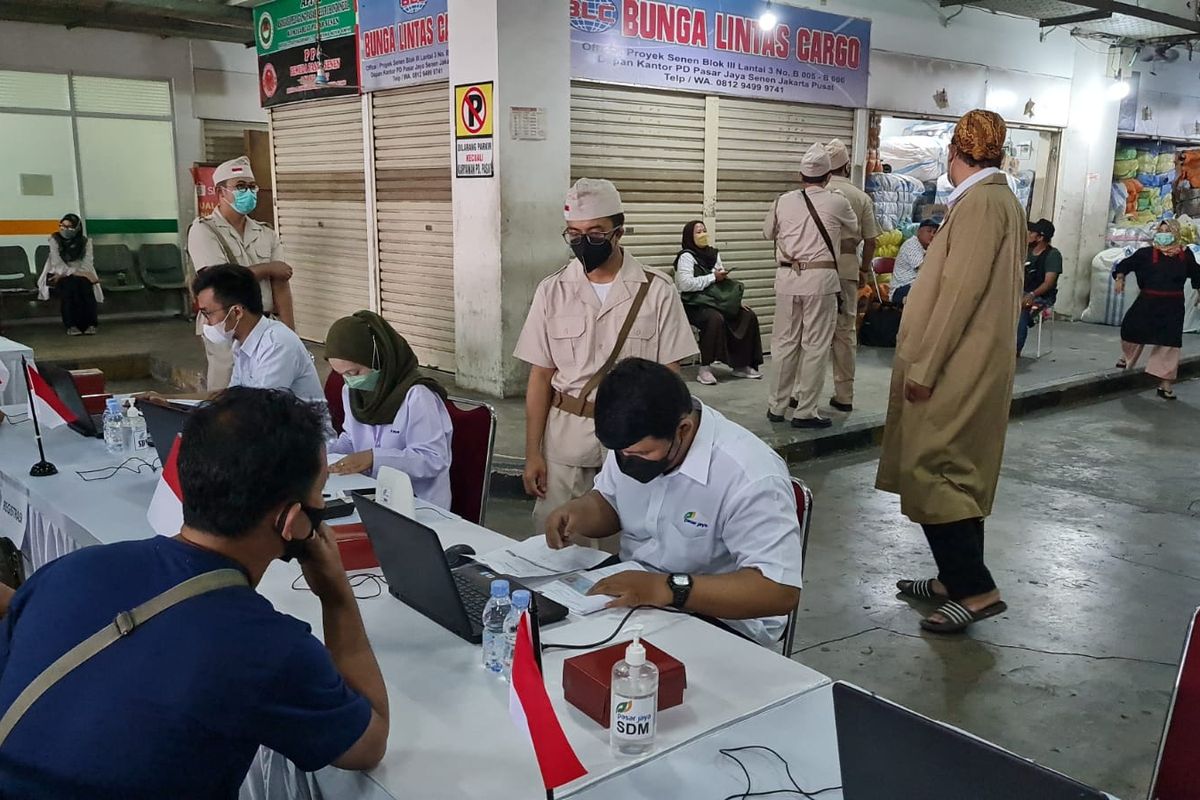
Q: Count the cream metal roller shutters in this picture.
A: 4